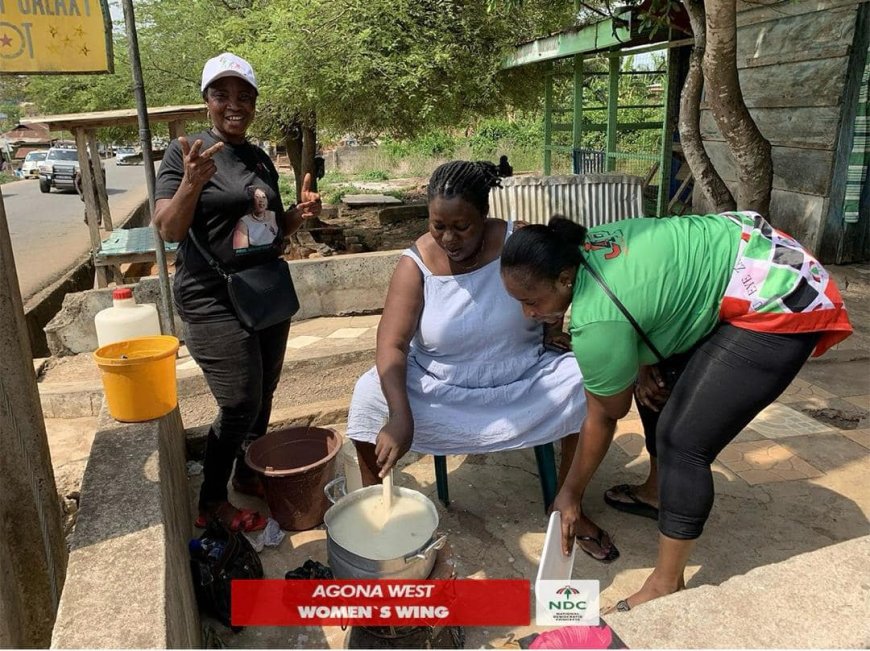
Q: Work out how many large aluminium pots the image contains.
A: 1